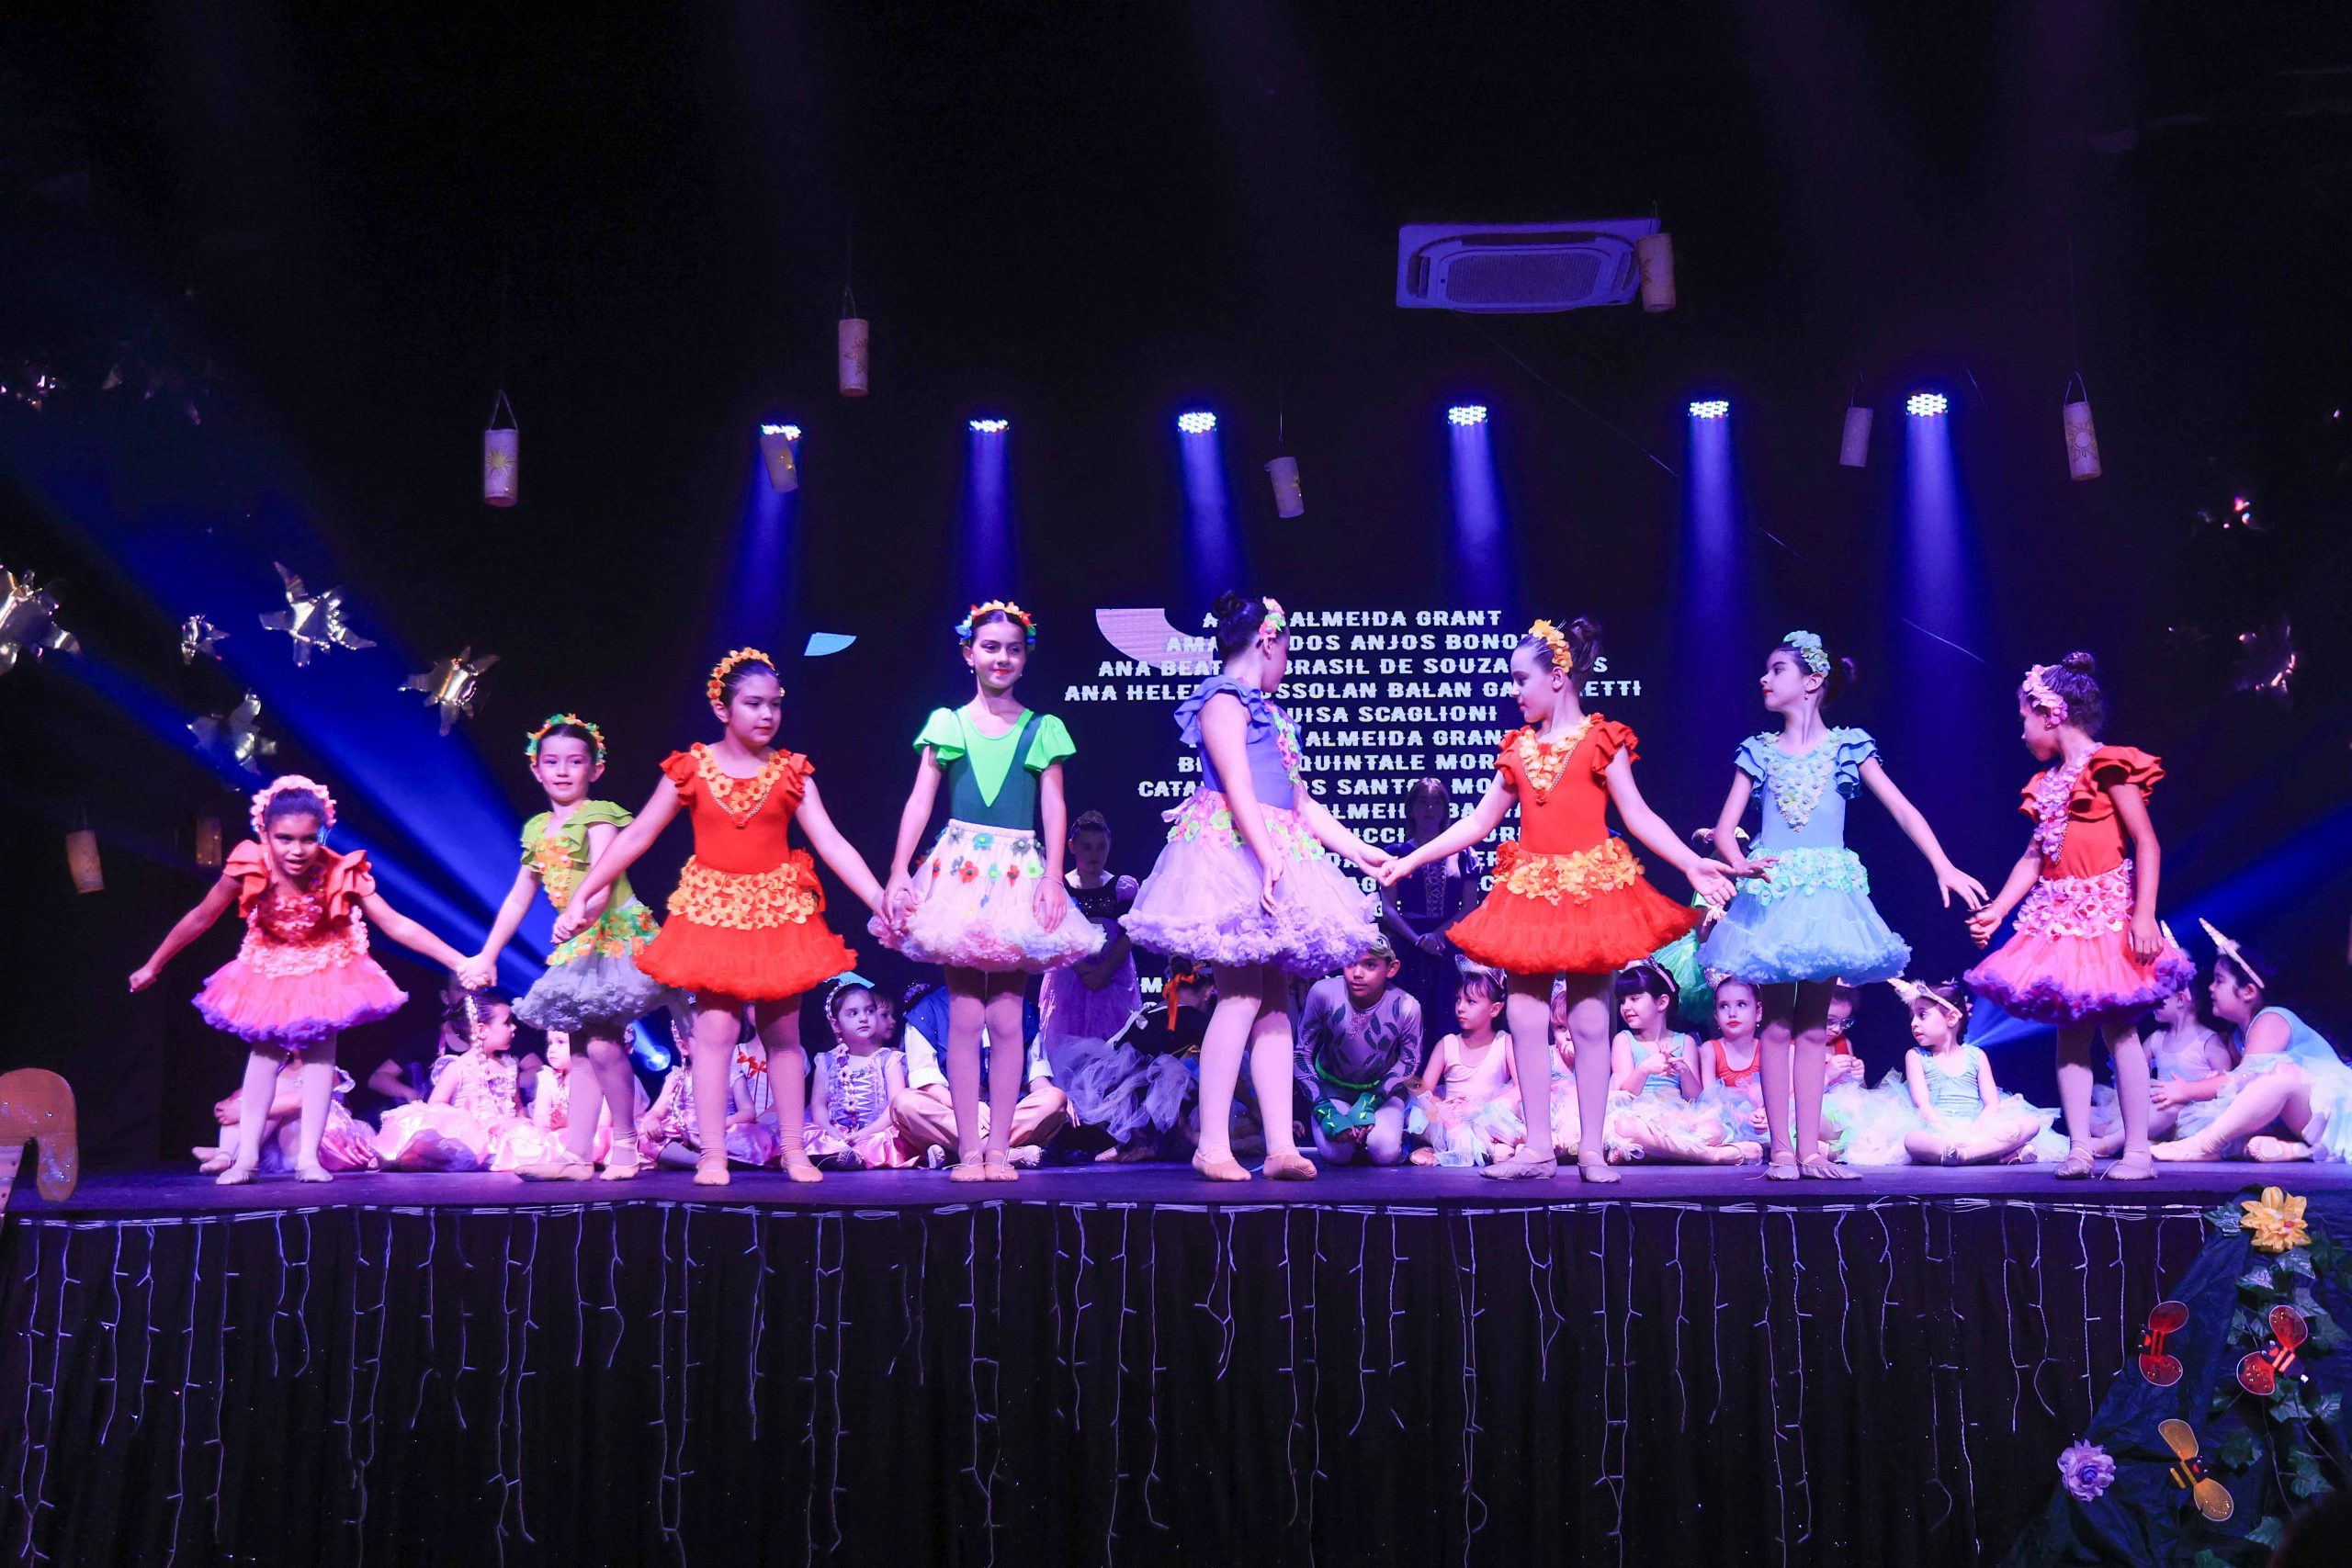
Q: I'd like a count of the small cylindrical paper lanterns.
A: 9